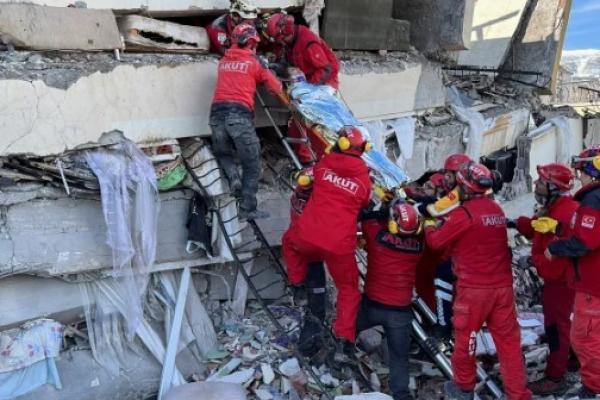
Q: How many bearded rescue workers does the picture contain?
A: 1